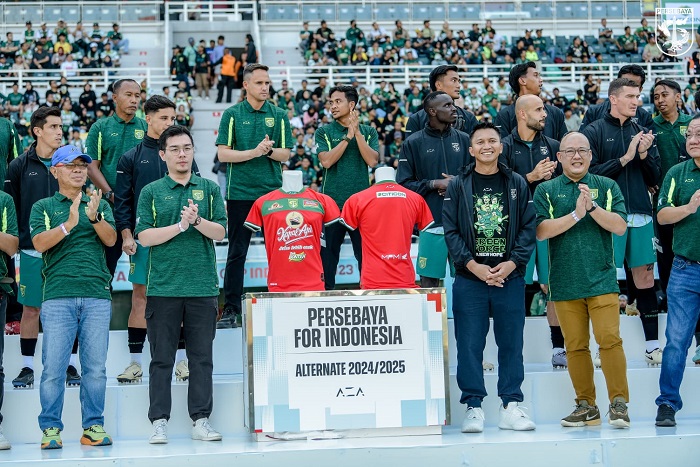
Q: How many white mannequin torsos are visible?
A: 2